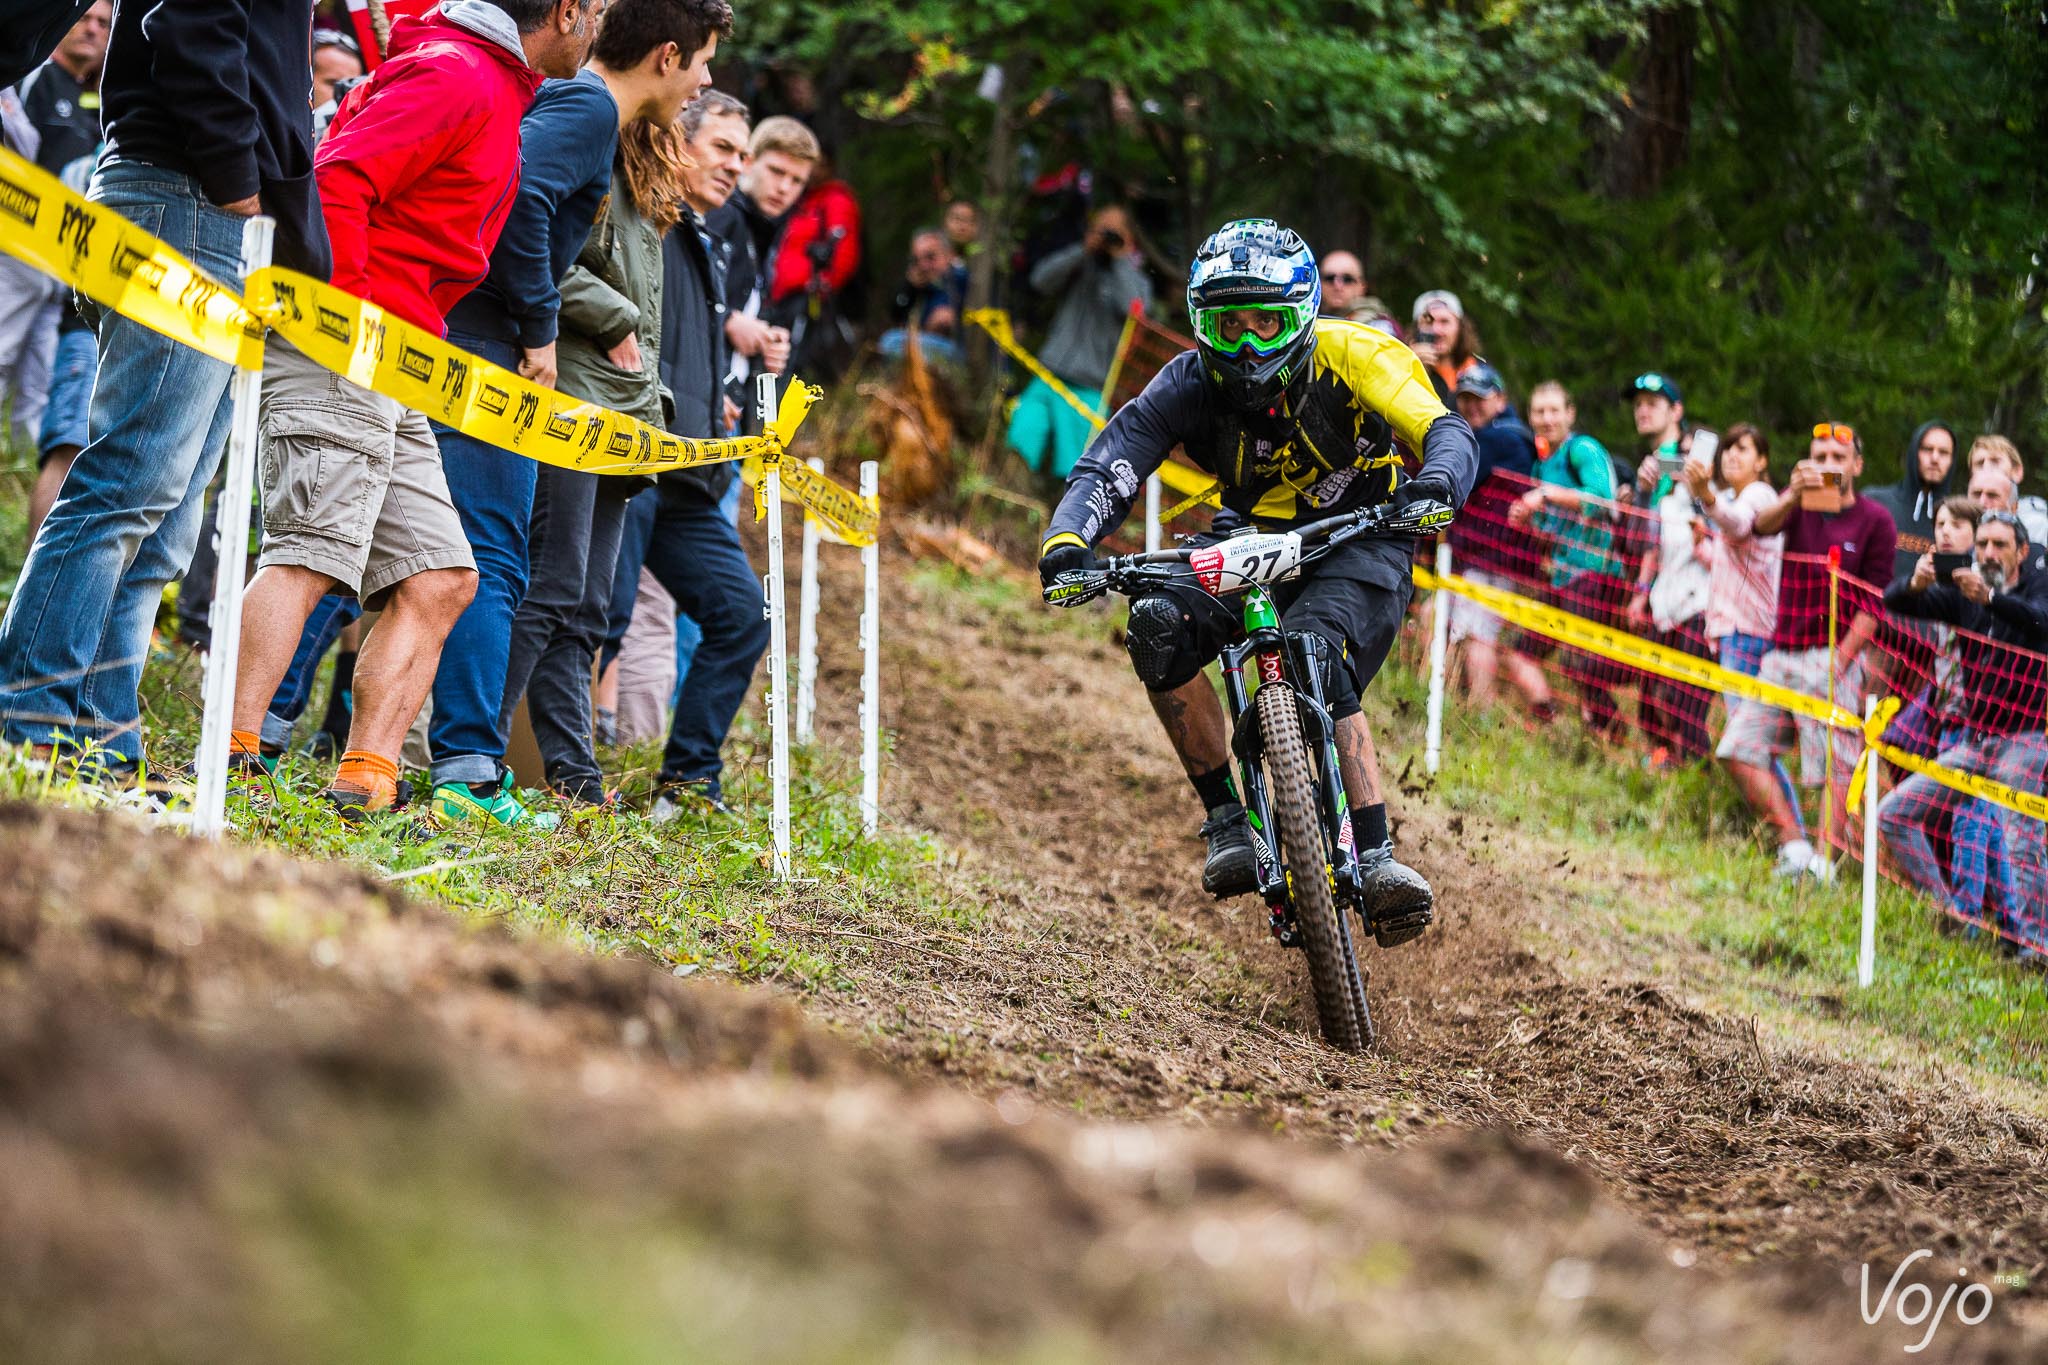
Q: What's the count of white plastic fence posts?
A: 7